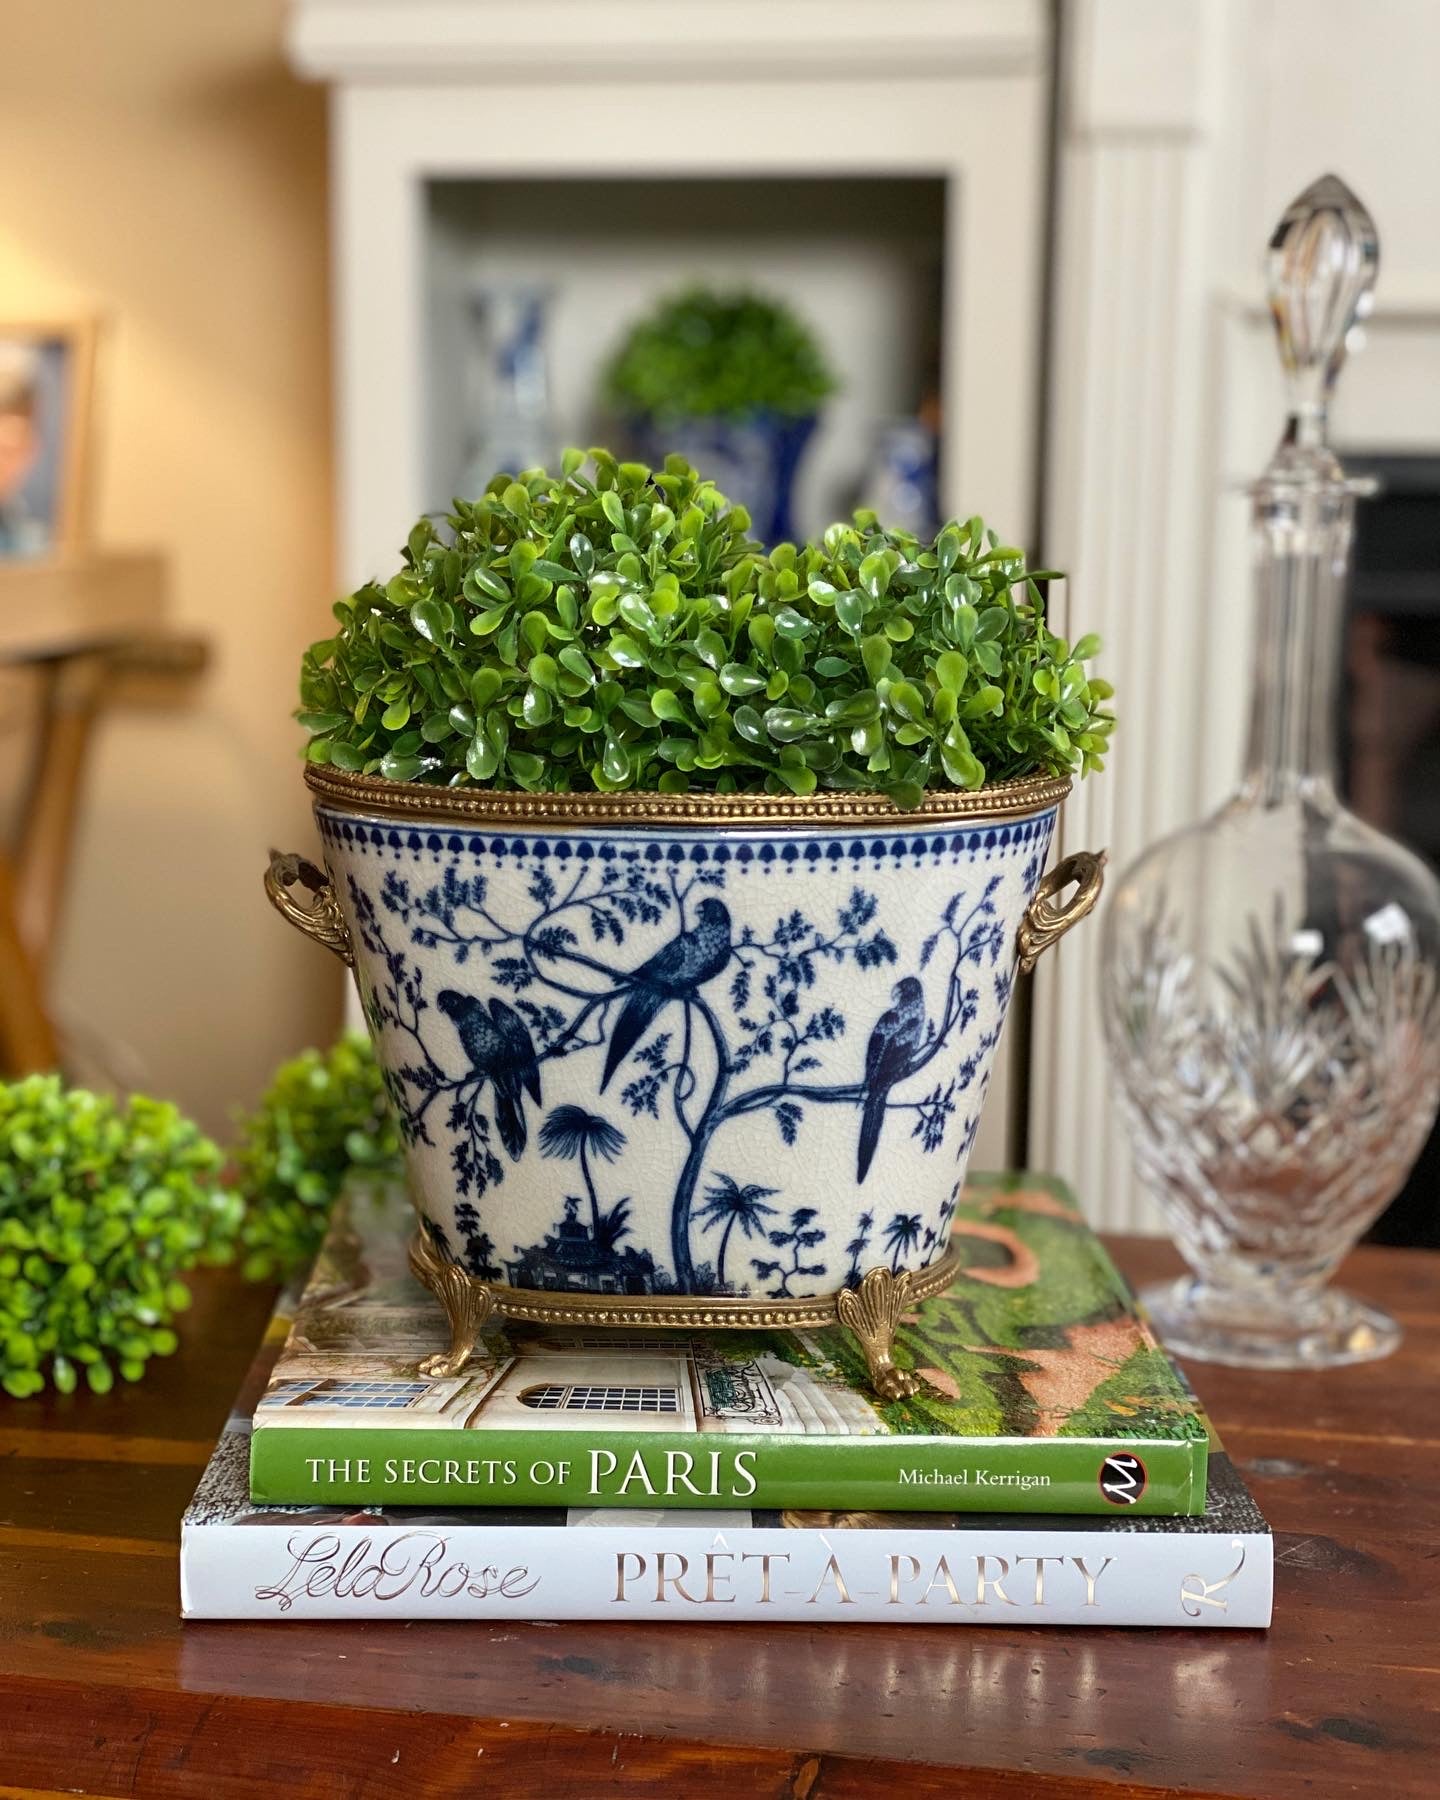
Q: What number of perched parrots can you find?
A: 3